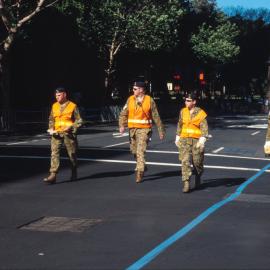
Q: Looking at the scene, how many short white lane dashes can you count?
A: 2